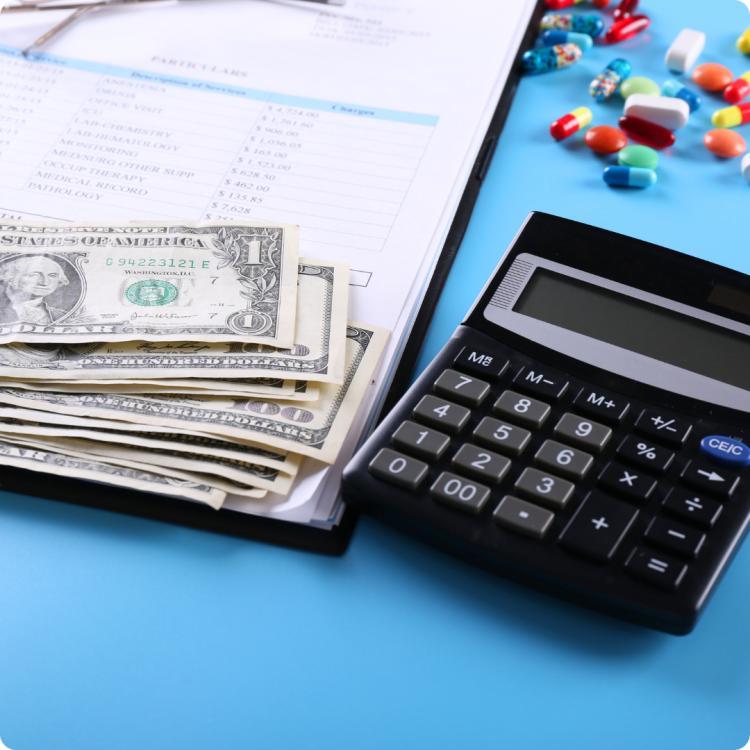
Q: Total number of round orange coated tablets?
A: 3